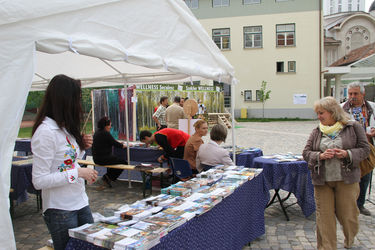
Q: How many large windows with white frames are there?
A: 3